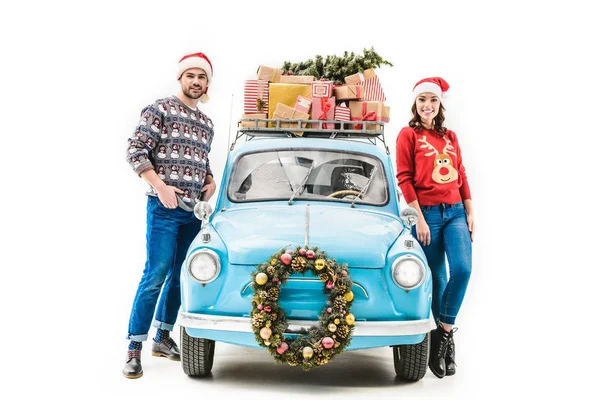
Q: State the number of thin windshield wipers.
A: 2